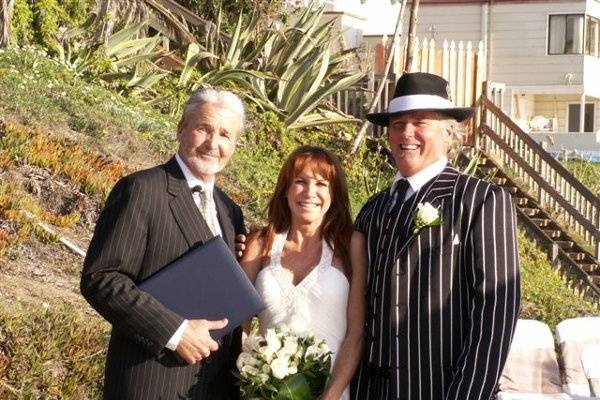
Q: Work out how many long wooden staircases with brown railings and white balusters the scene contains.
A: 1